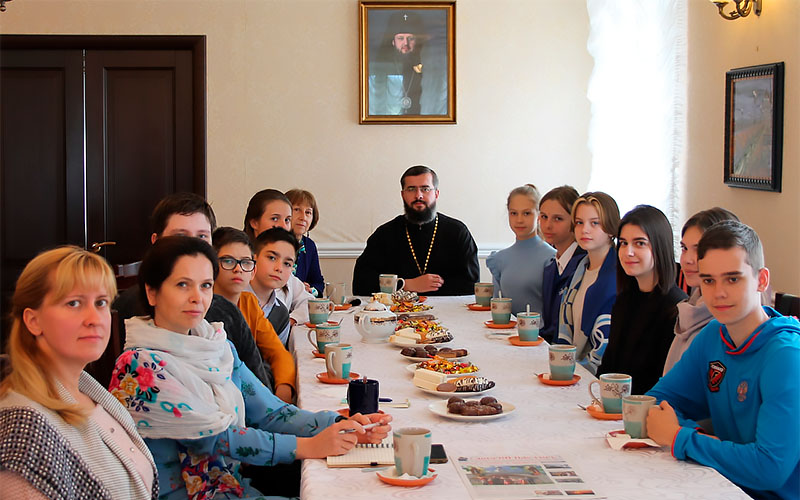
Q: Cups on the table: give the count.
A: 13